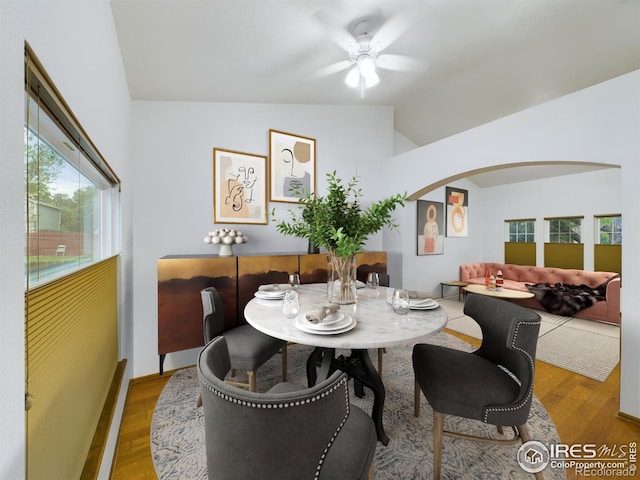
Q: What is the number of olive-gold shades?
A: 4